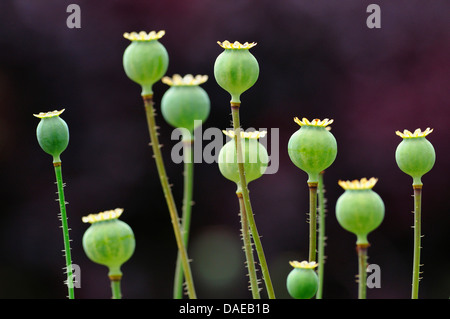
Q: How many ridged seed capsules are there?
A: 10